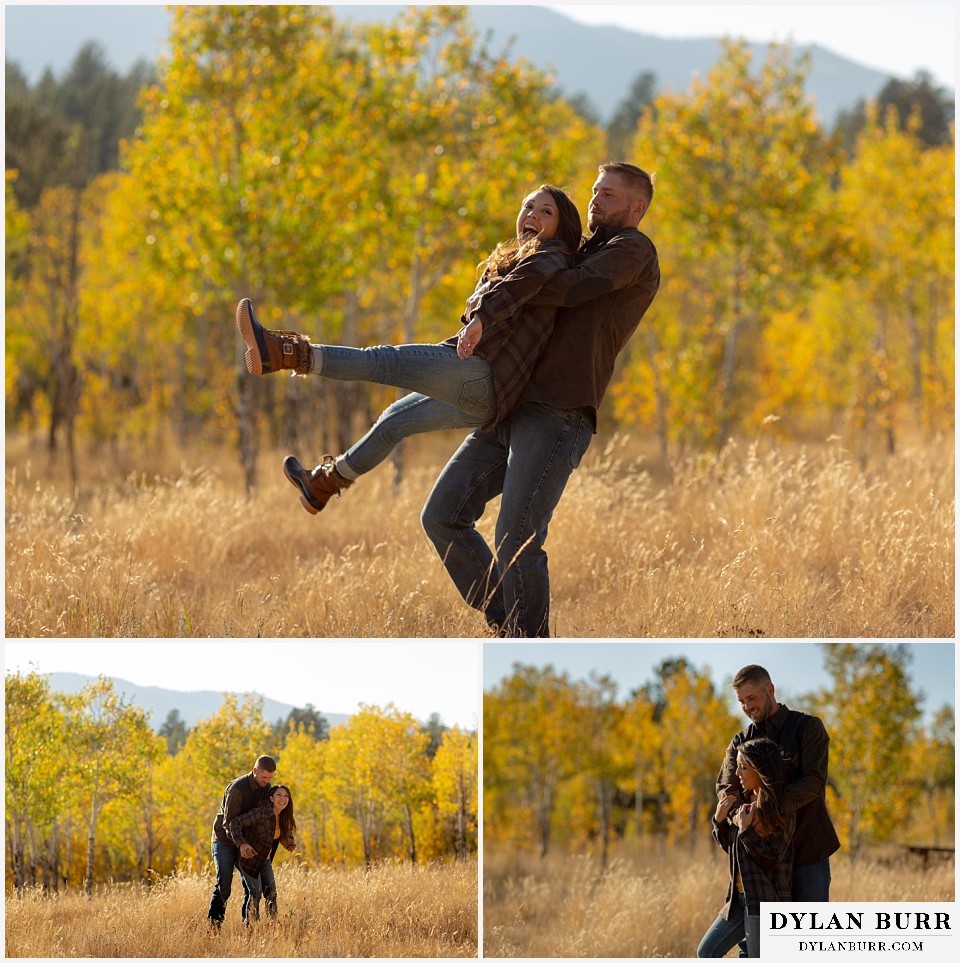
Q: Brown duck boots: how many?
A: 2